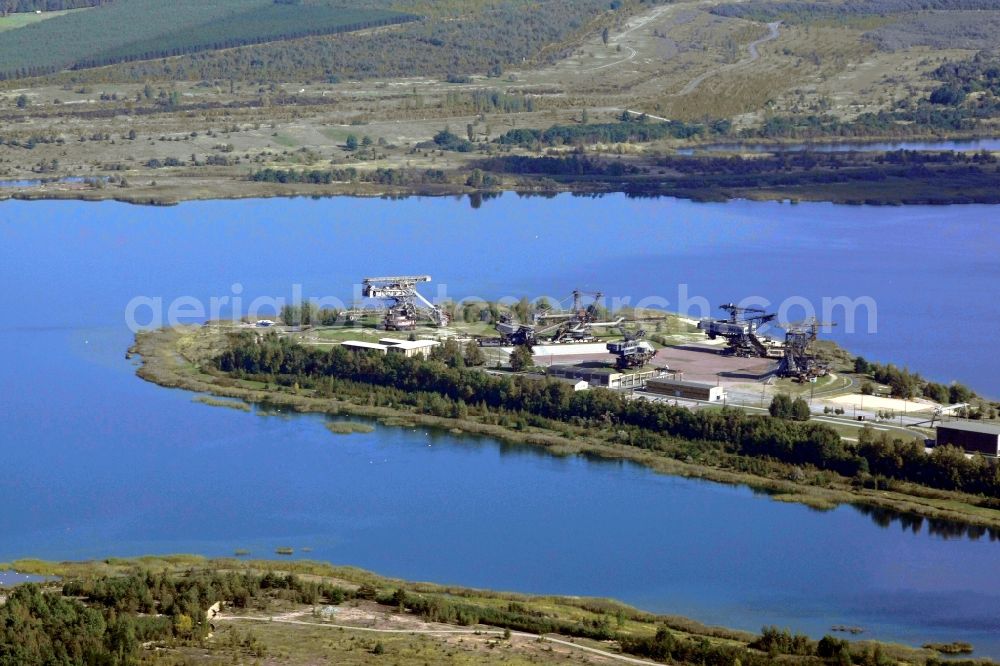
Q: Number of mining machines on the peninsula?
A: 5